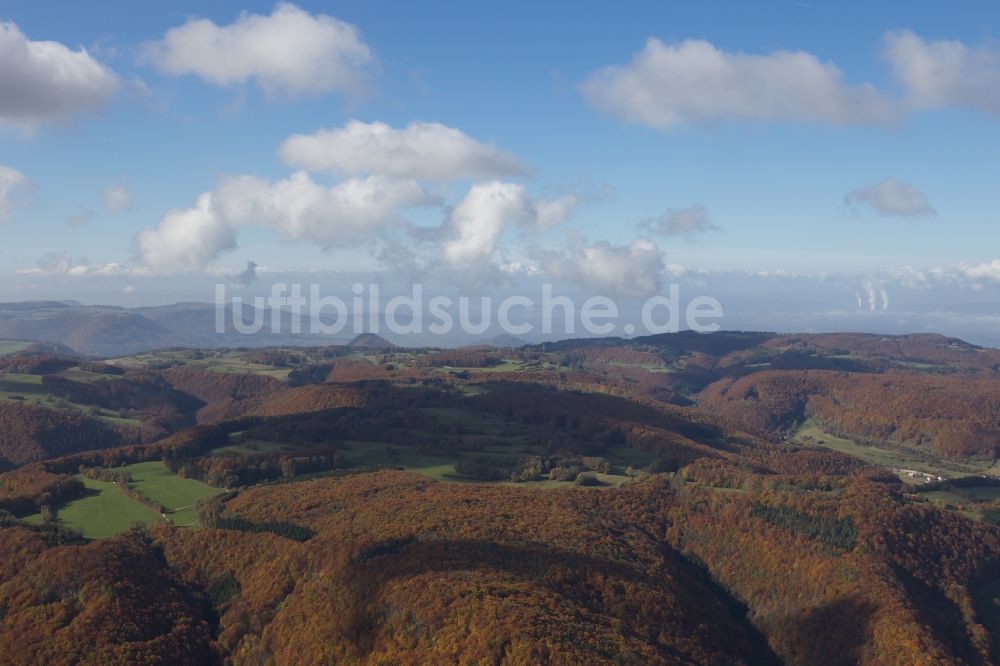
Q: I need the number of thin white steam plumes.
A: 3